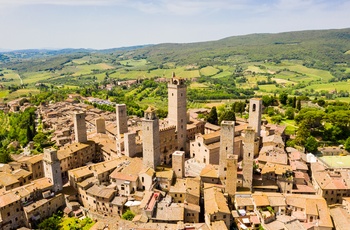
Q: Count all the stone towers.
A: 12